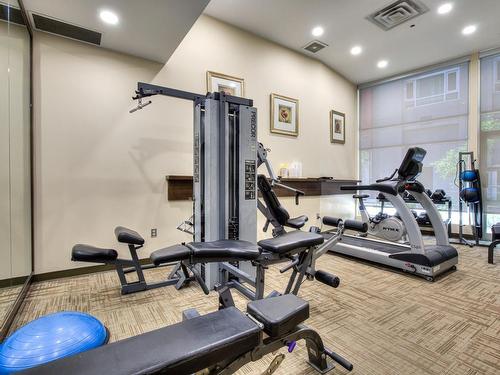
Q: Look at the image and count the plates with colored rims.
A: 0